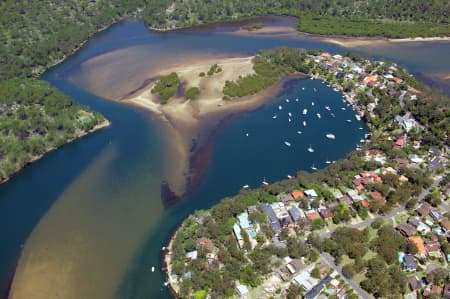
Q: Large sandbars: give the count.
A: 2